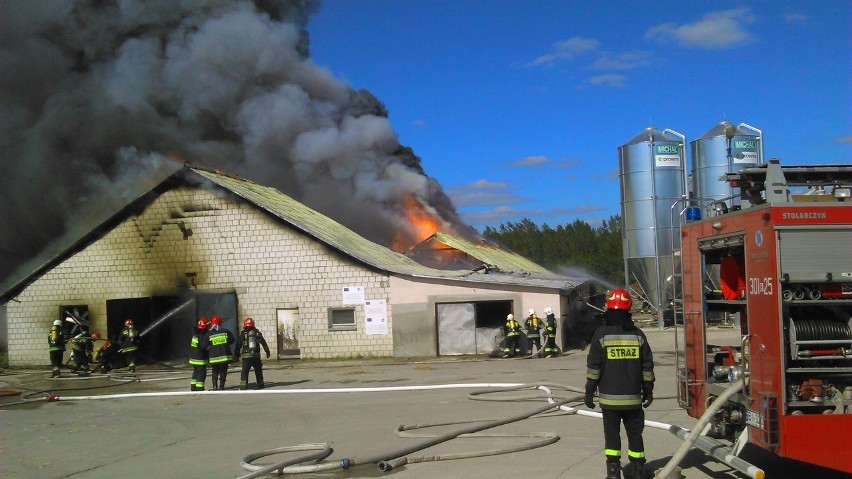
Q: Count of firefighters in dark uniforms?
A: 11